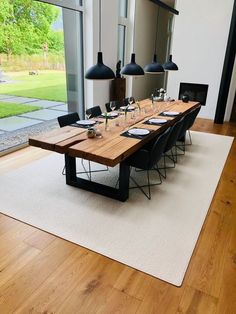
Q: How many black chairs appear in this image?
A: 8